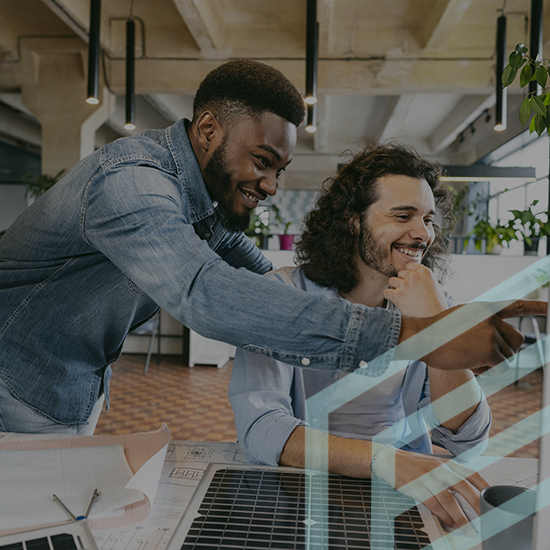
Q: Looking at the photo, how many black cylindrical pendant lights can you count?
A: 6